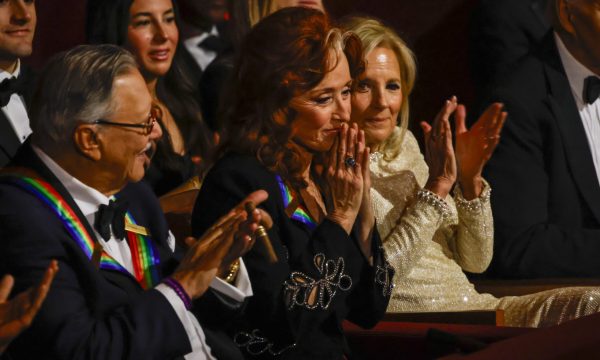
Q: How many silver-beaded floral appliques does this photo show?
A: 3